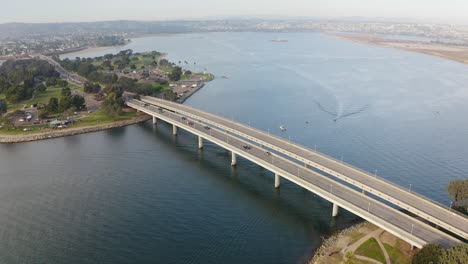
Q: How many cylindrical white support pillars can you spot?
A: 6